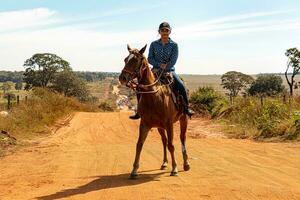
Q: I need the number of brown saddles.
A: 1